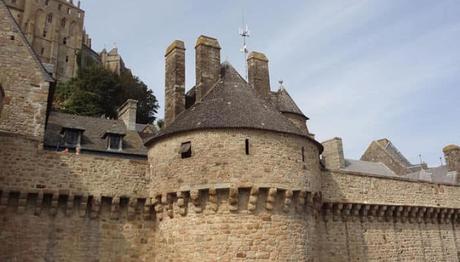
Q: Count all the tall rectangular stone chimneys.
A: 3